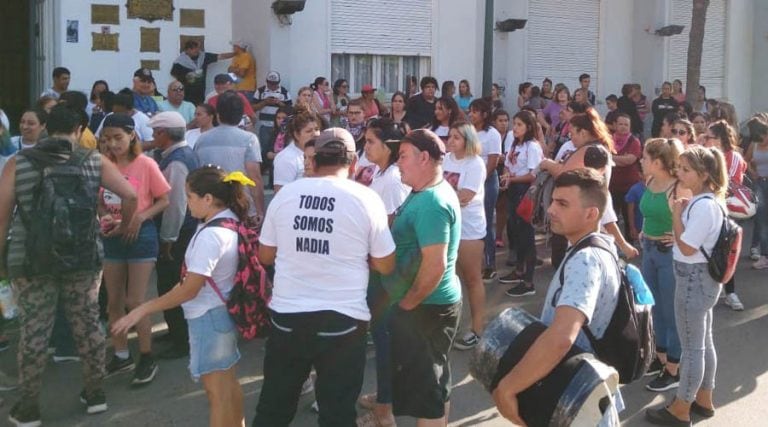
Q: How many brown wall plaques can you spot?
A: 7